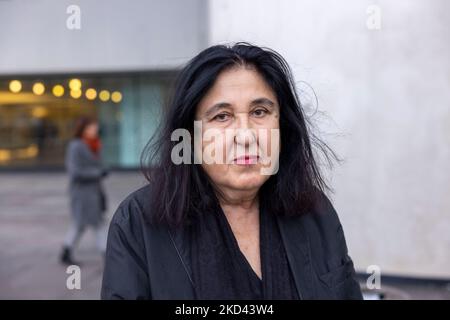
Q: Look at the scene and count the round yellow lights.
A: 8